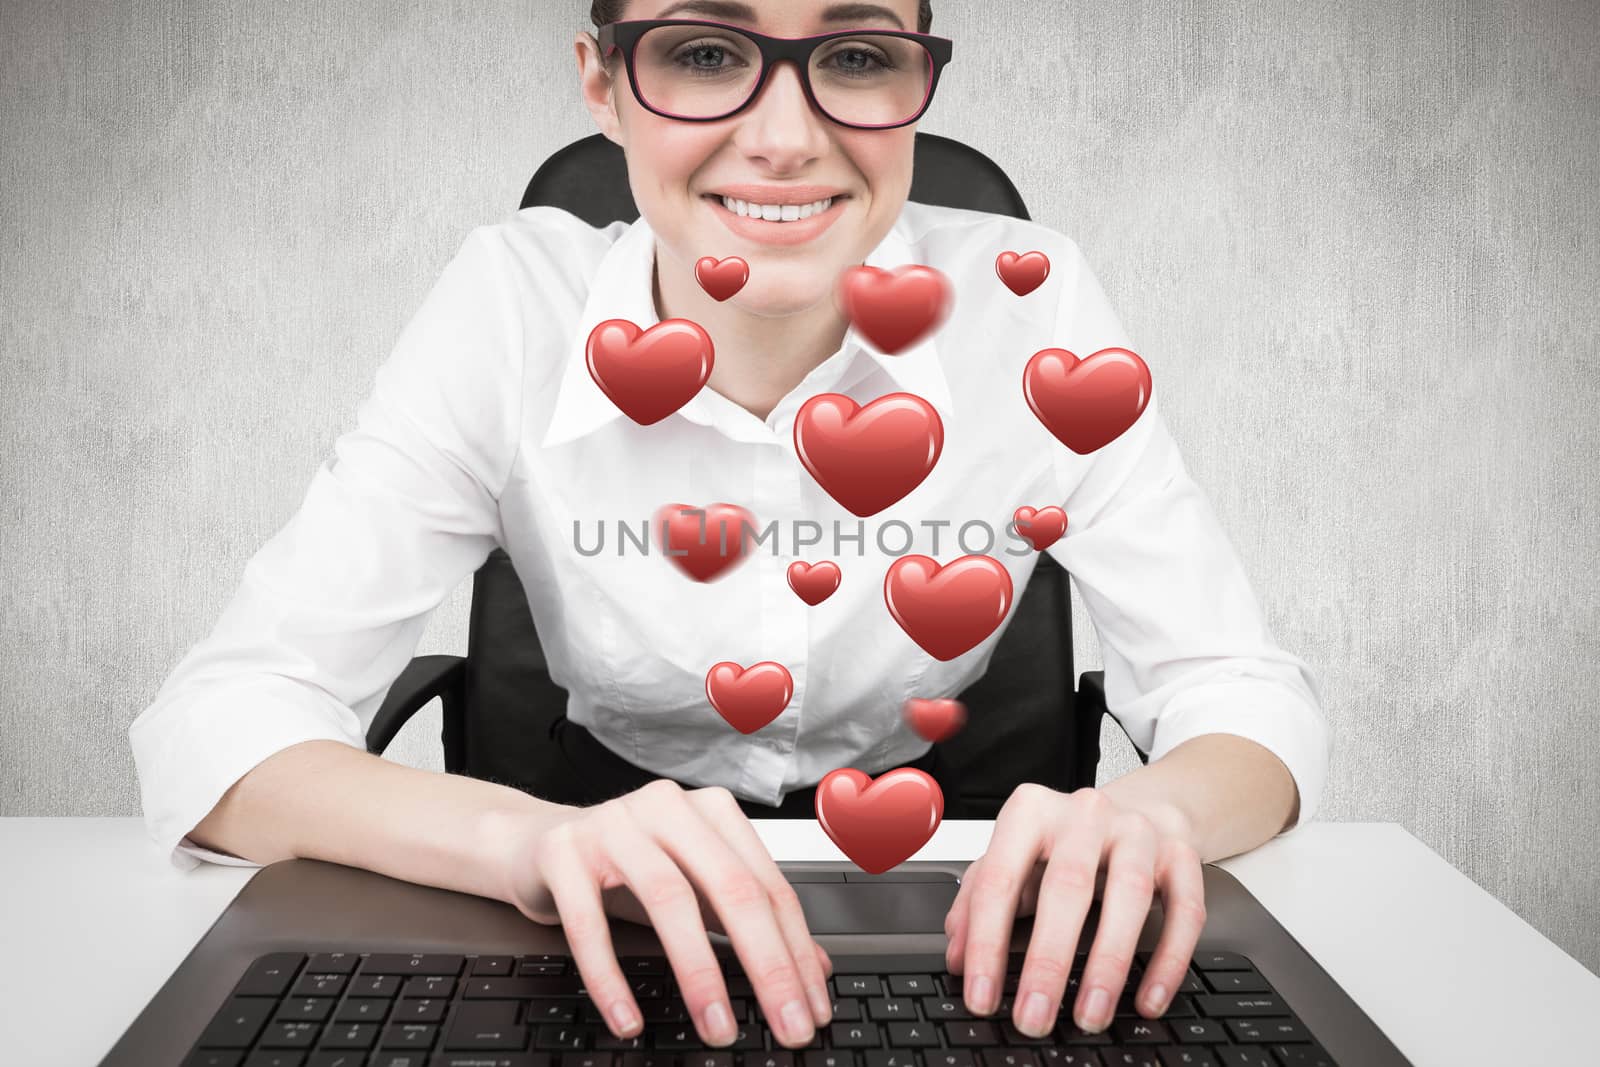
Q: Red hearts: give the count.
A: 13